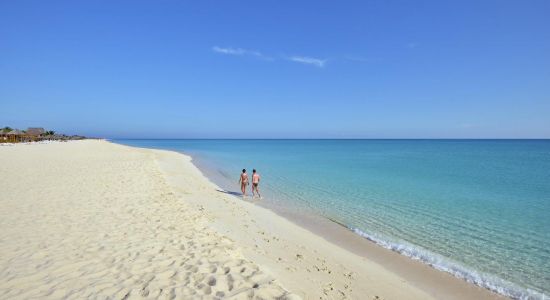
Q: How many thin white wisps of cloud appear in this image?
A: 2